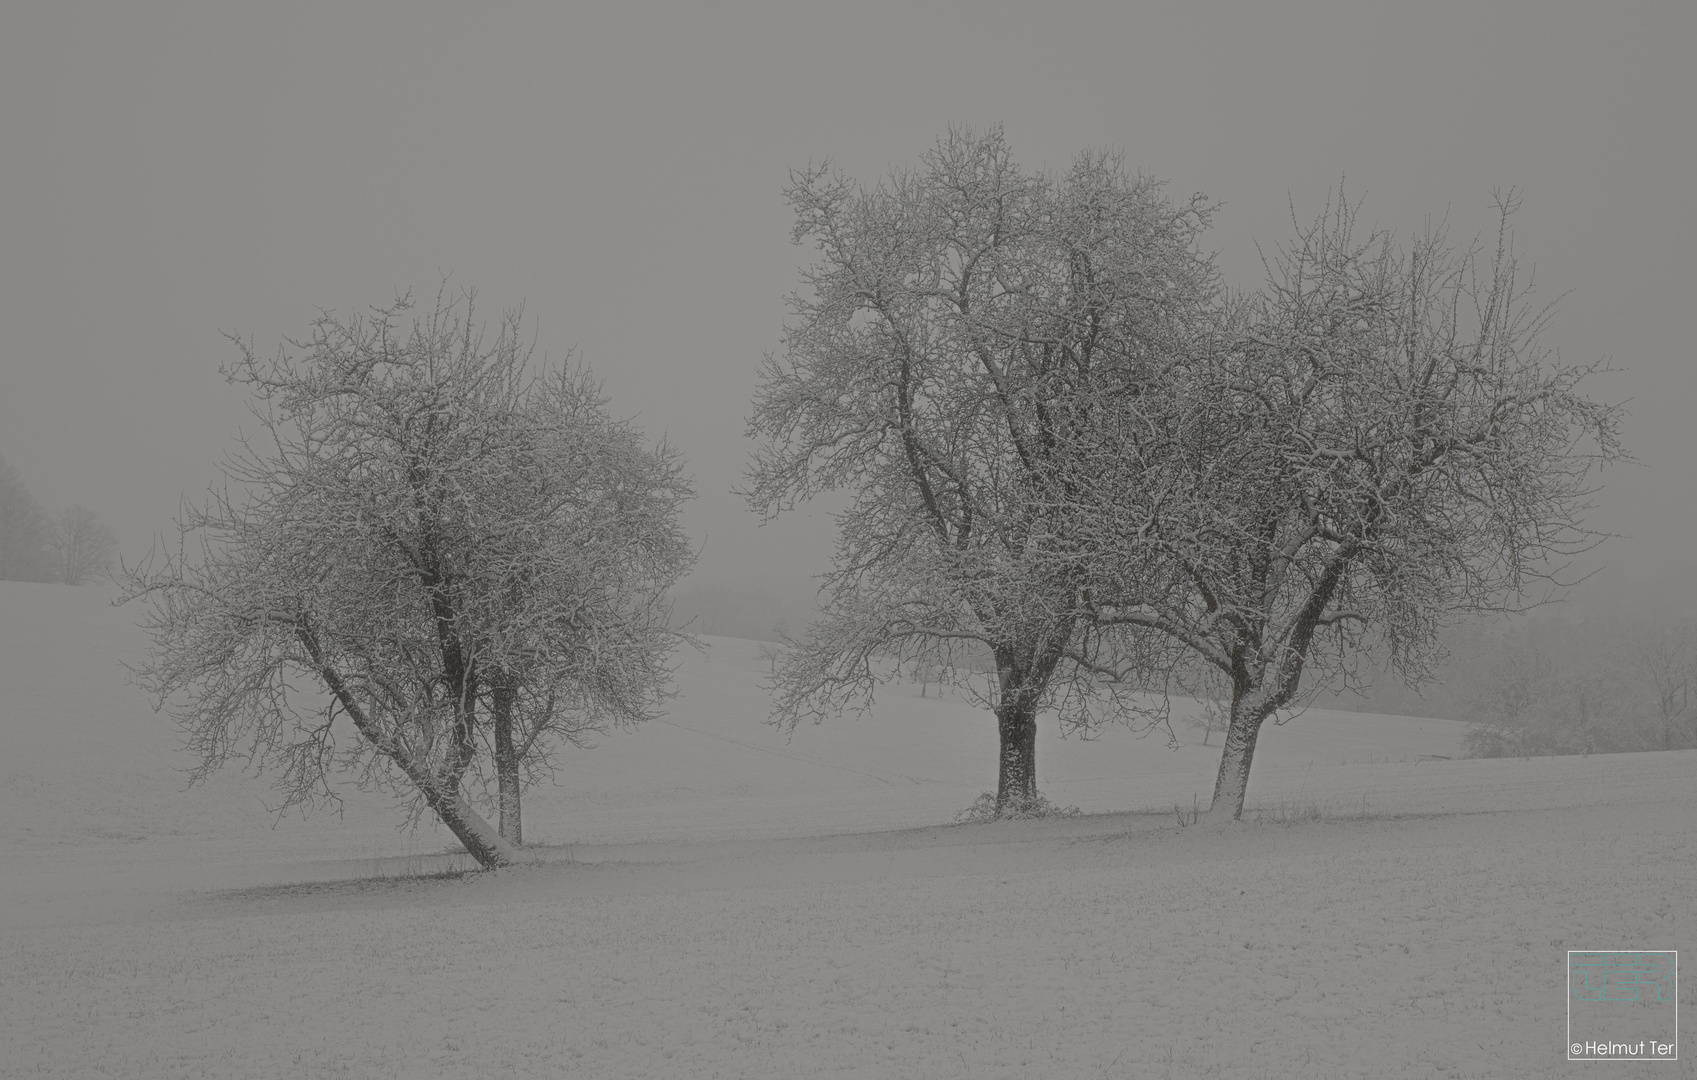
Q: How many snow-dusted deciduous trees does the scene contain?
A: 4